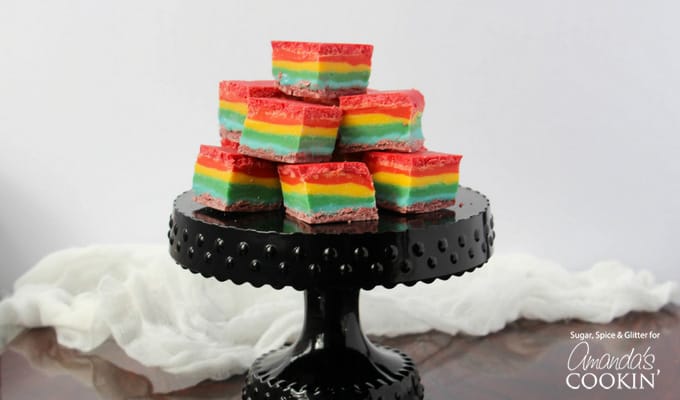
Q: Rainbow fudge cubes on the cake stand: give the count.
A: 7